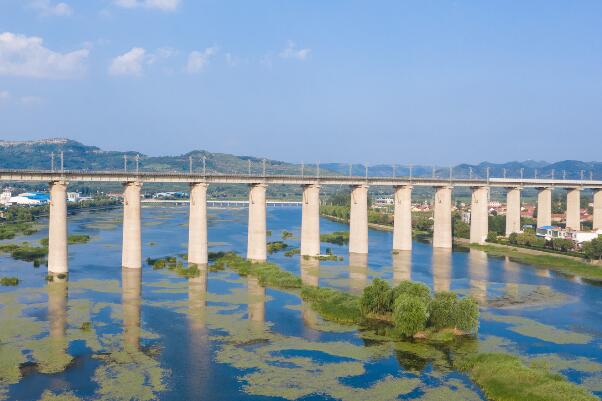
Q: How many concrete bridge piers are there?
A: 13